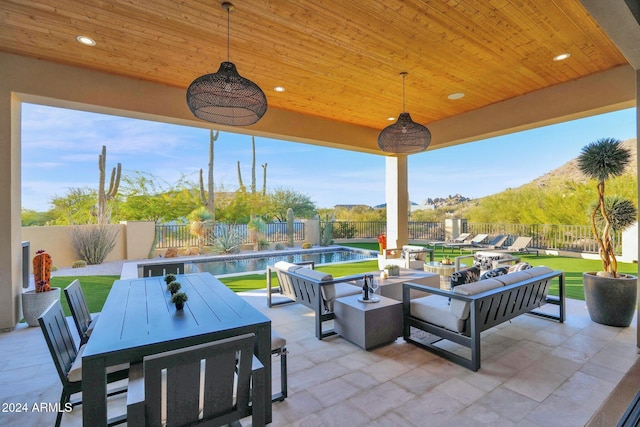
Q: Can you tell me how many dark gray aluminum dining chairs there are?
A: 4